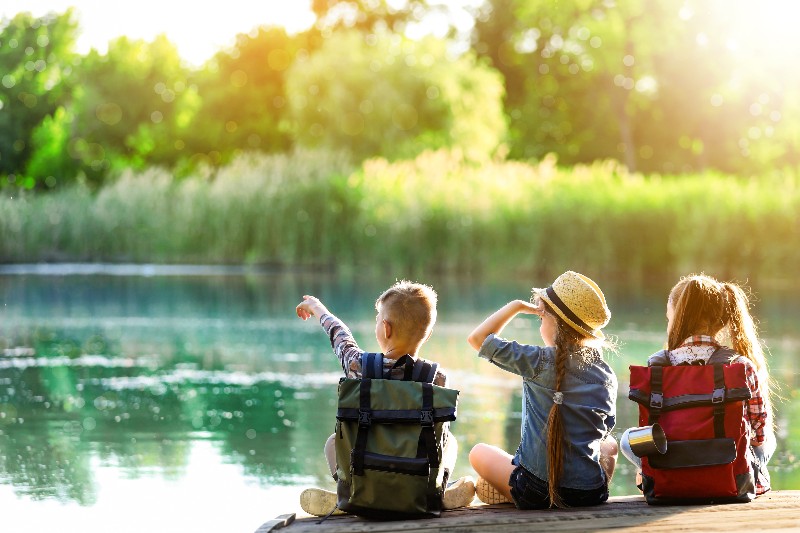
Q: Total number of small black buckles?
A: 4